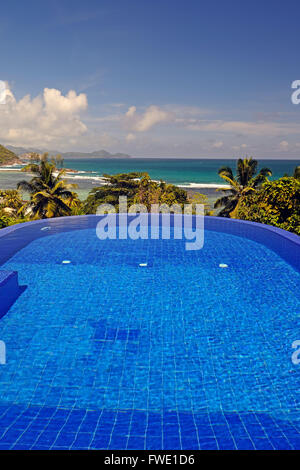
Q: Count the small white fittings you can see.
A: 3